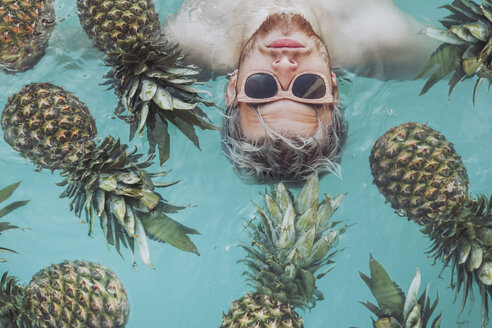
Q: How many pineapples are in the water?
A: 9